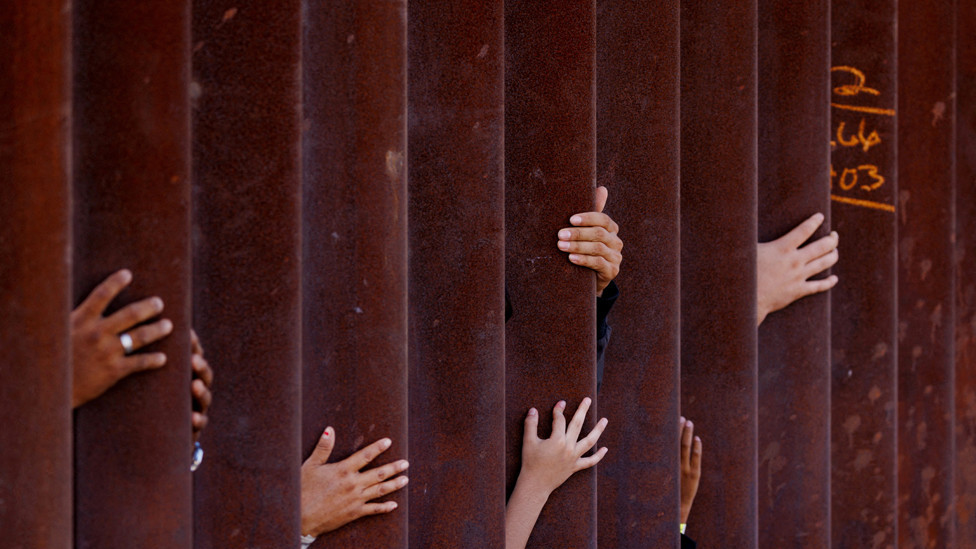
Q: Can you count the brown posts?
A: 12